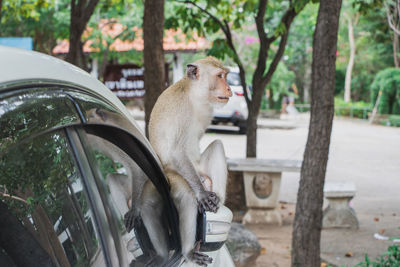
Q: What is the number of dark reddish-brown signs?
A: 1